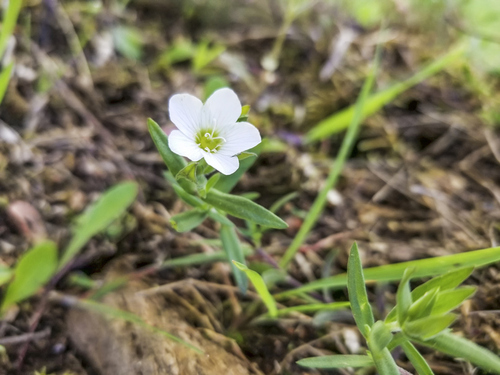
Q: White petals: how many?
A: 5